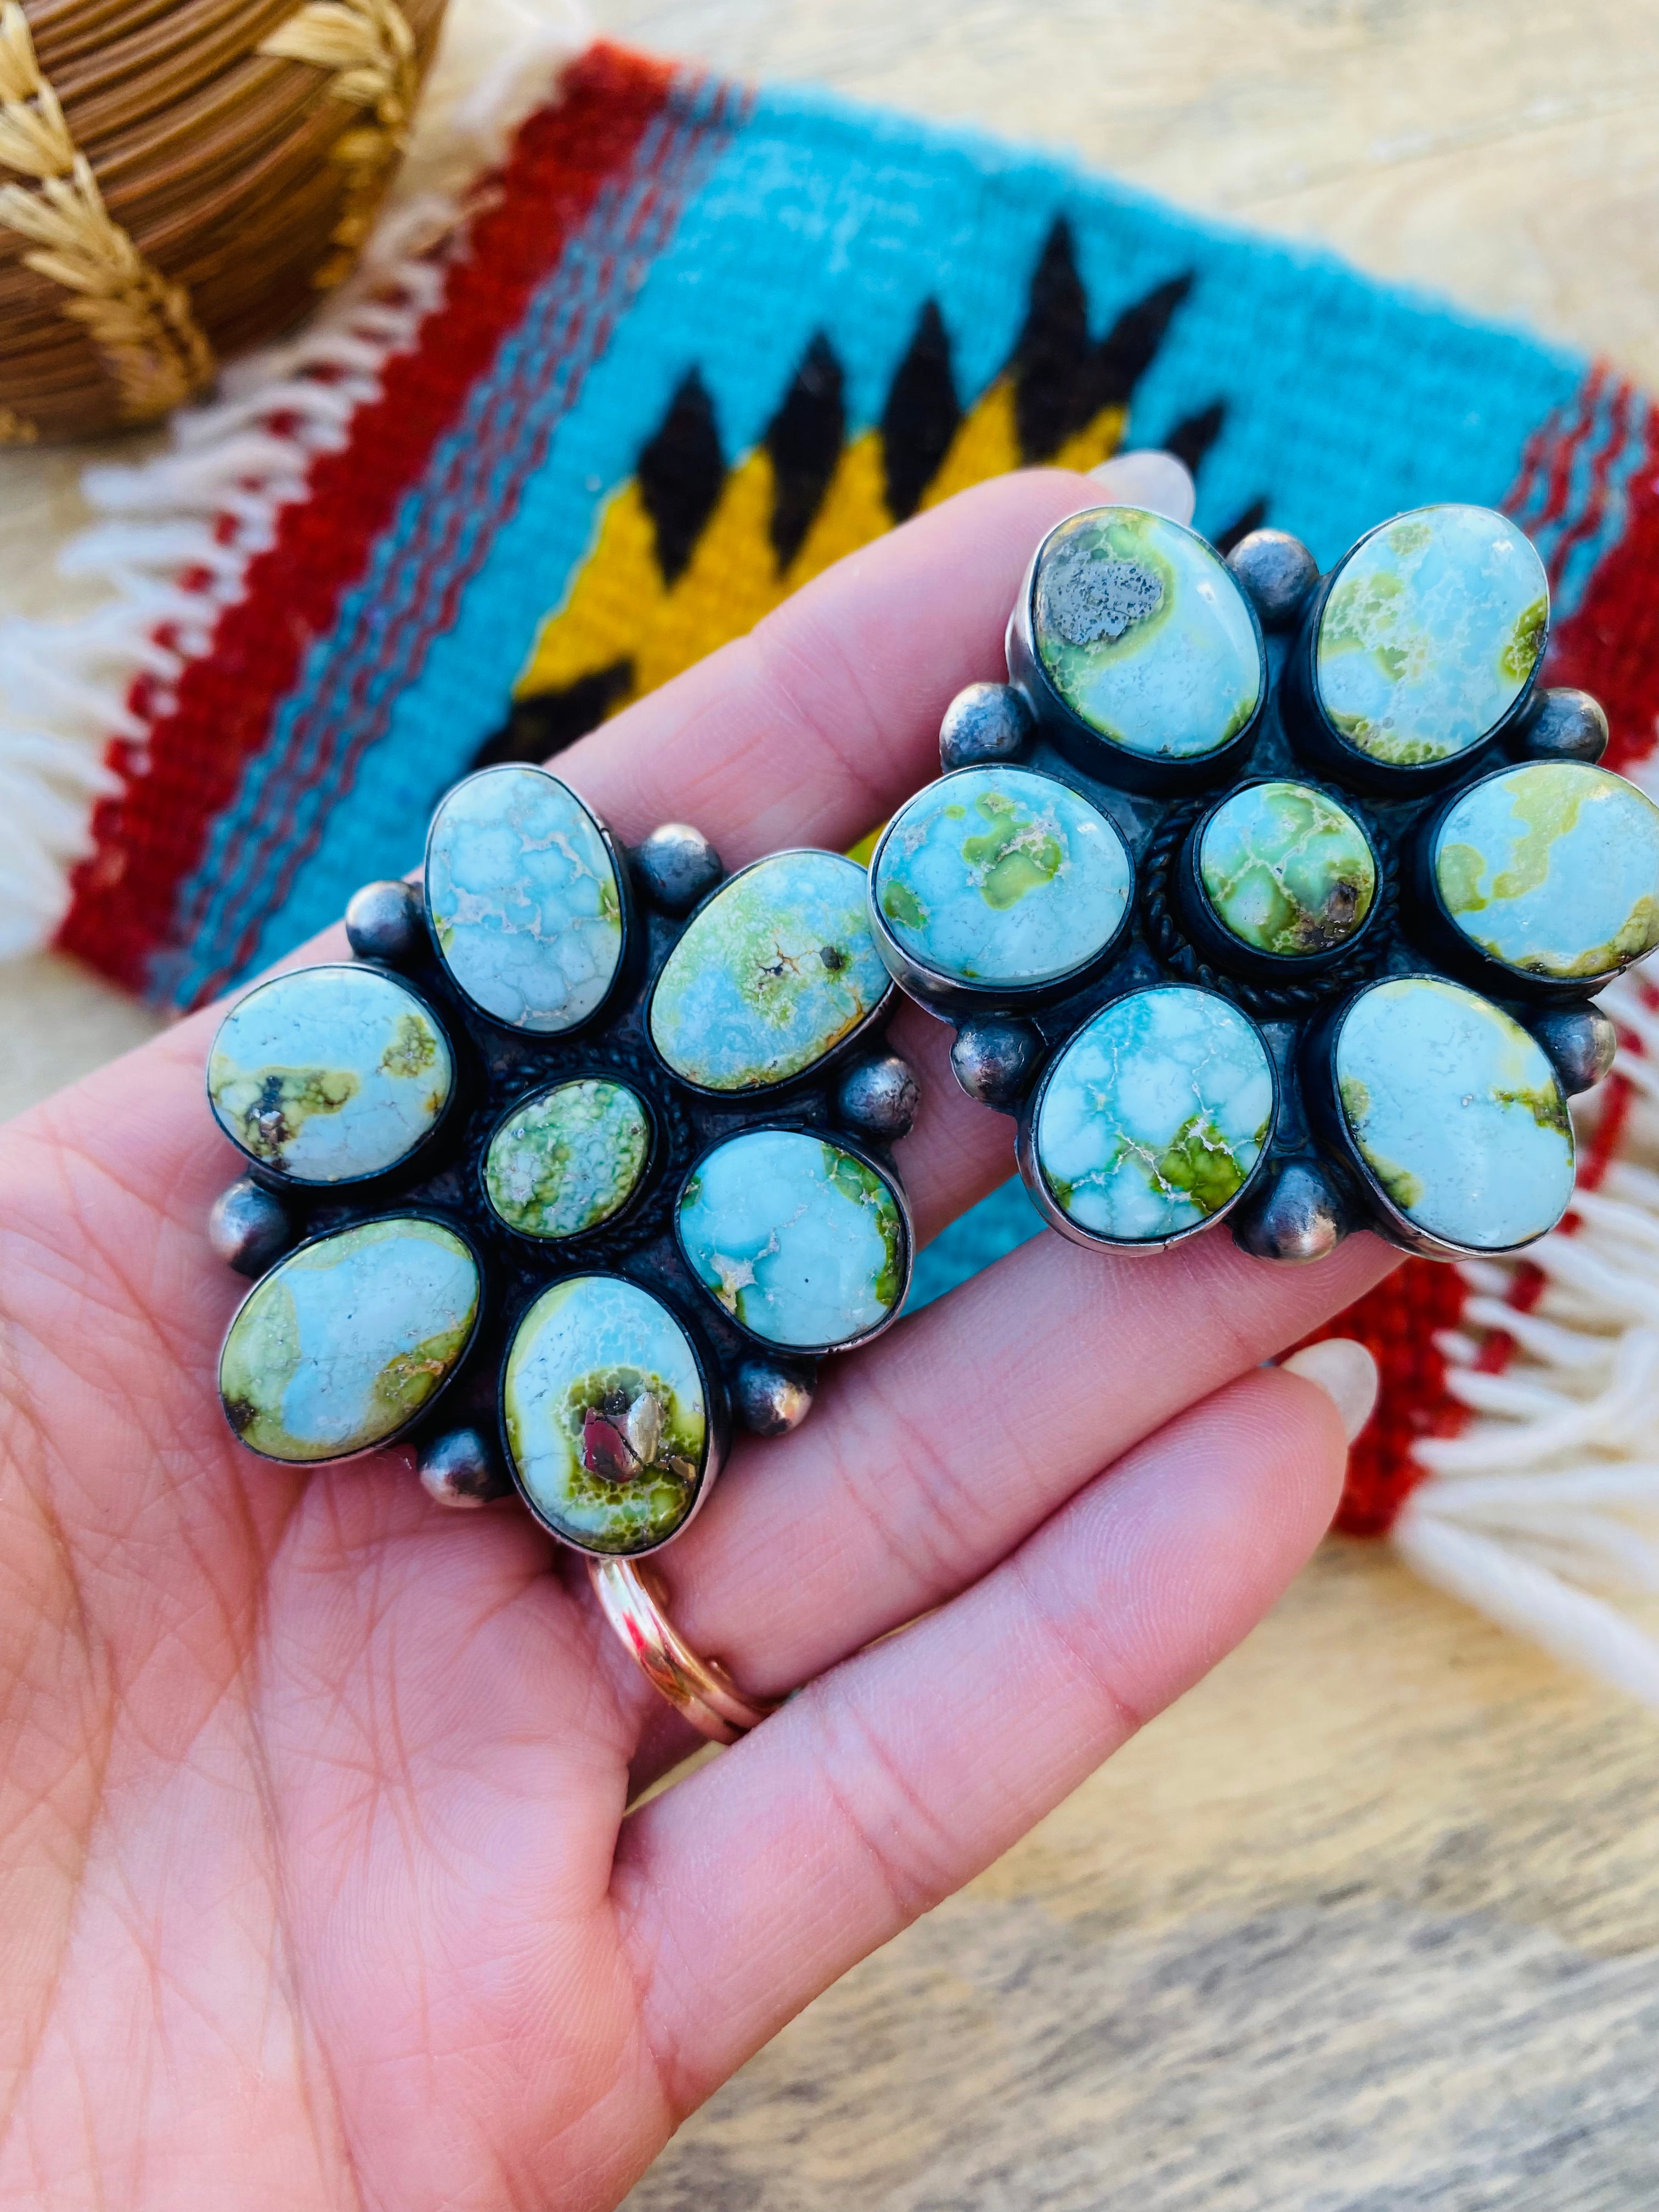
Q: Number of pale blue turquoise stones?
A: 14